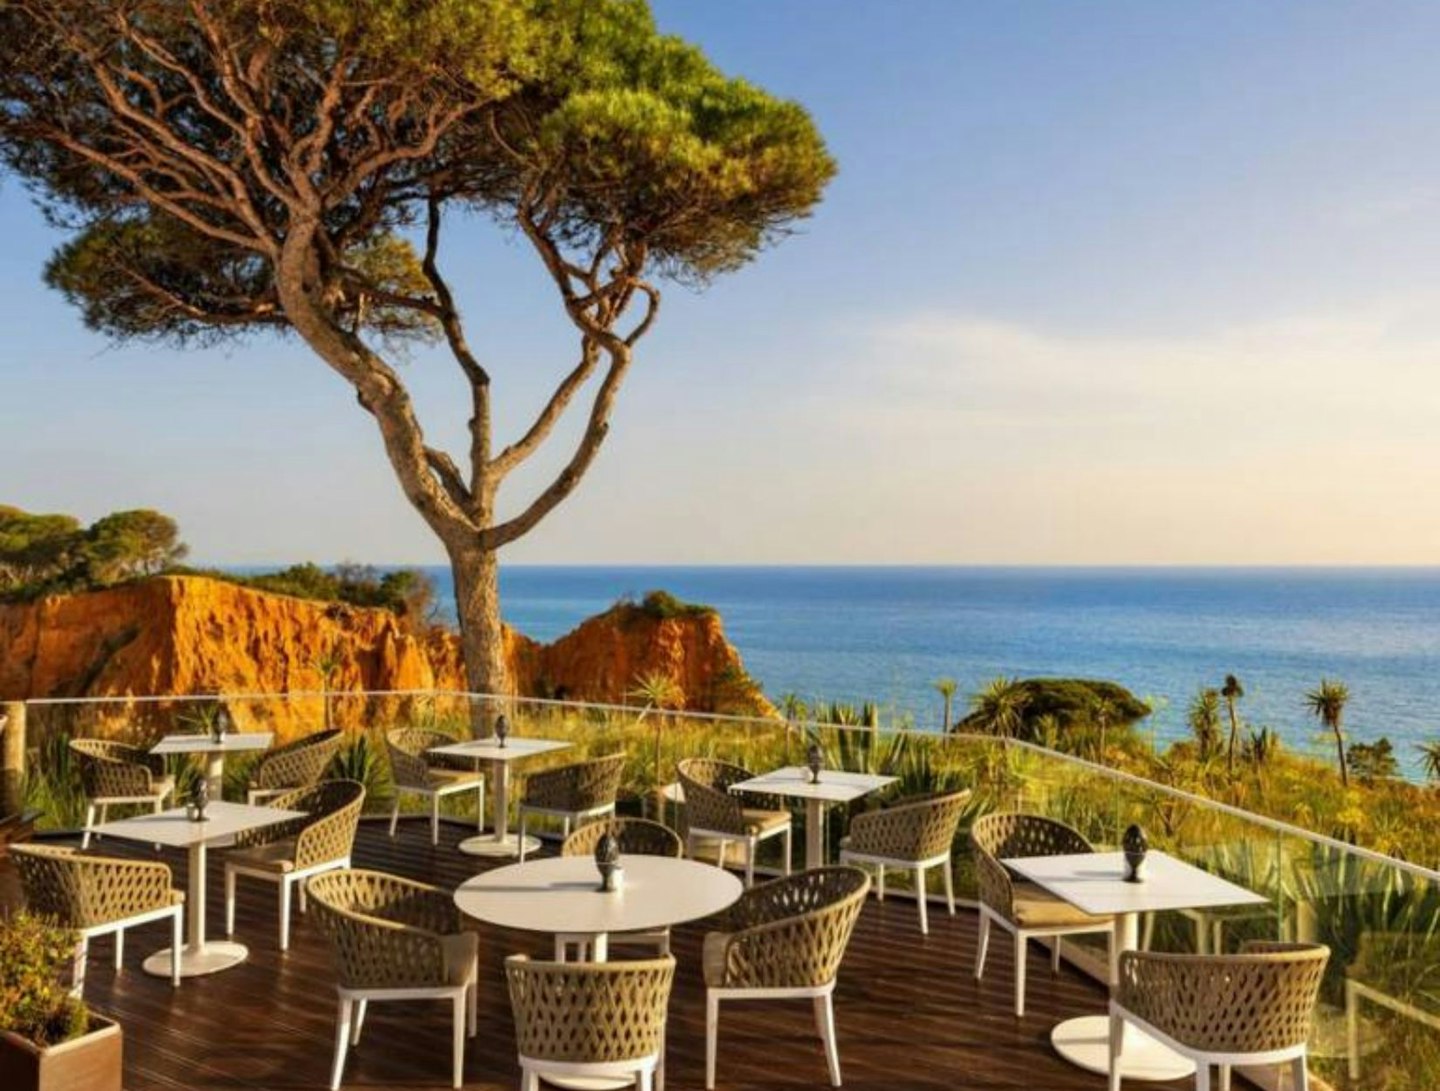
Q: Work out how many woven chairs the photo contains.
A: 14